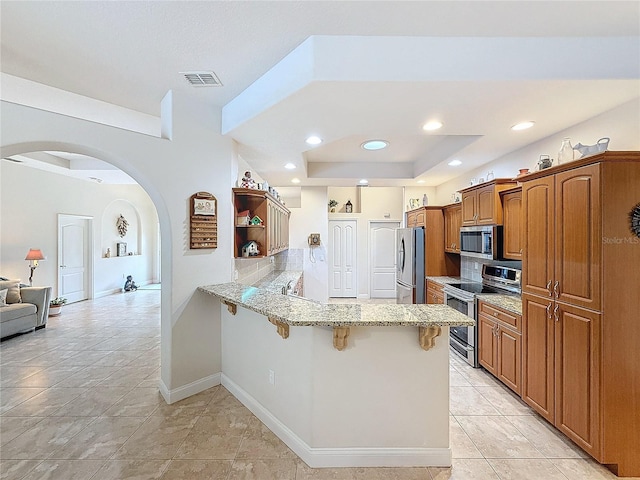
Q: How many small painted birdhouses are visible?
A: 3